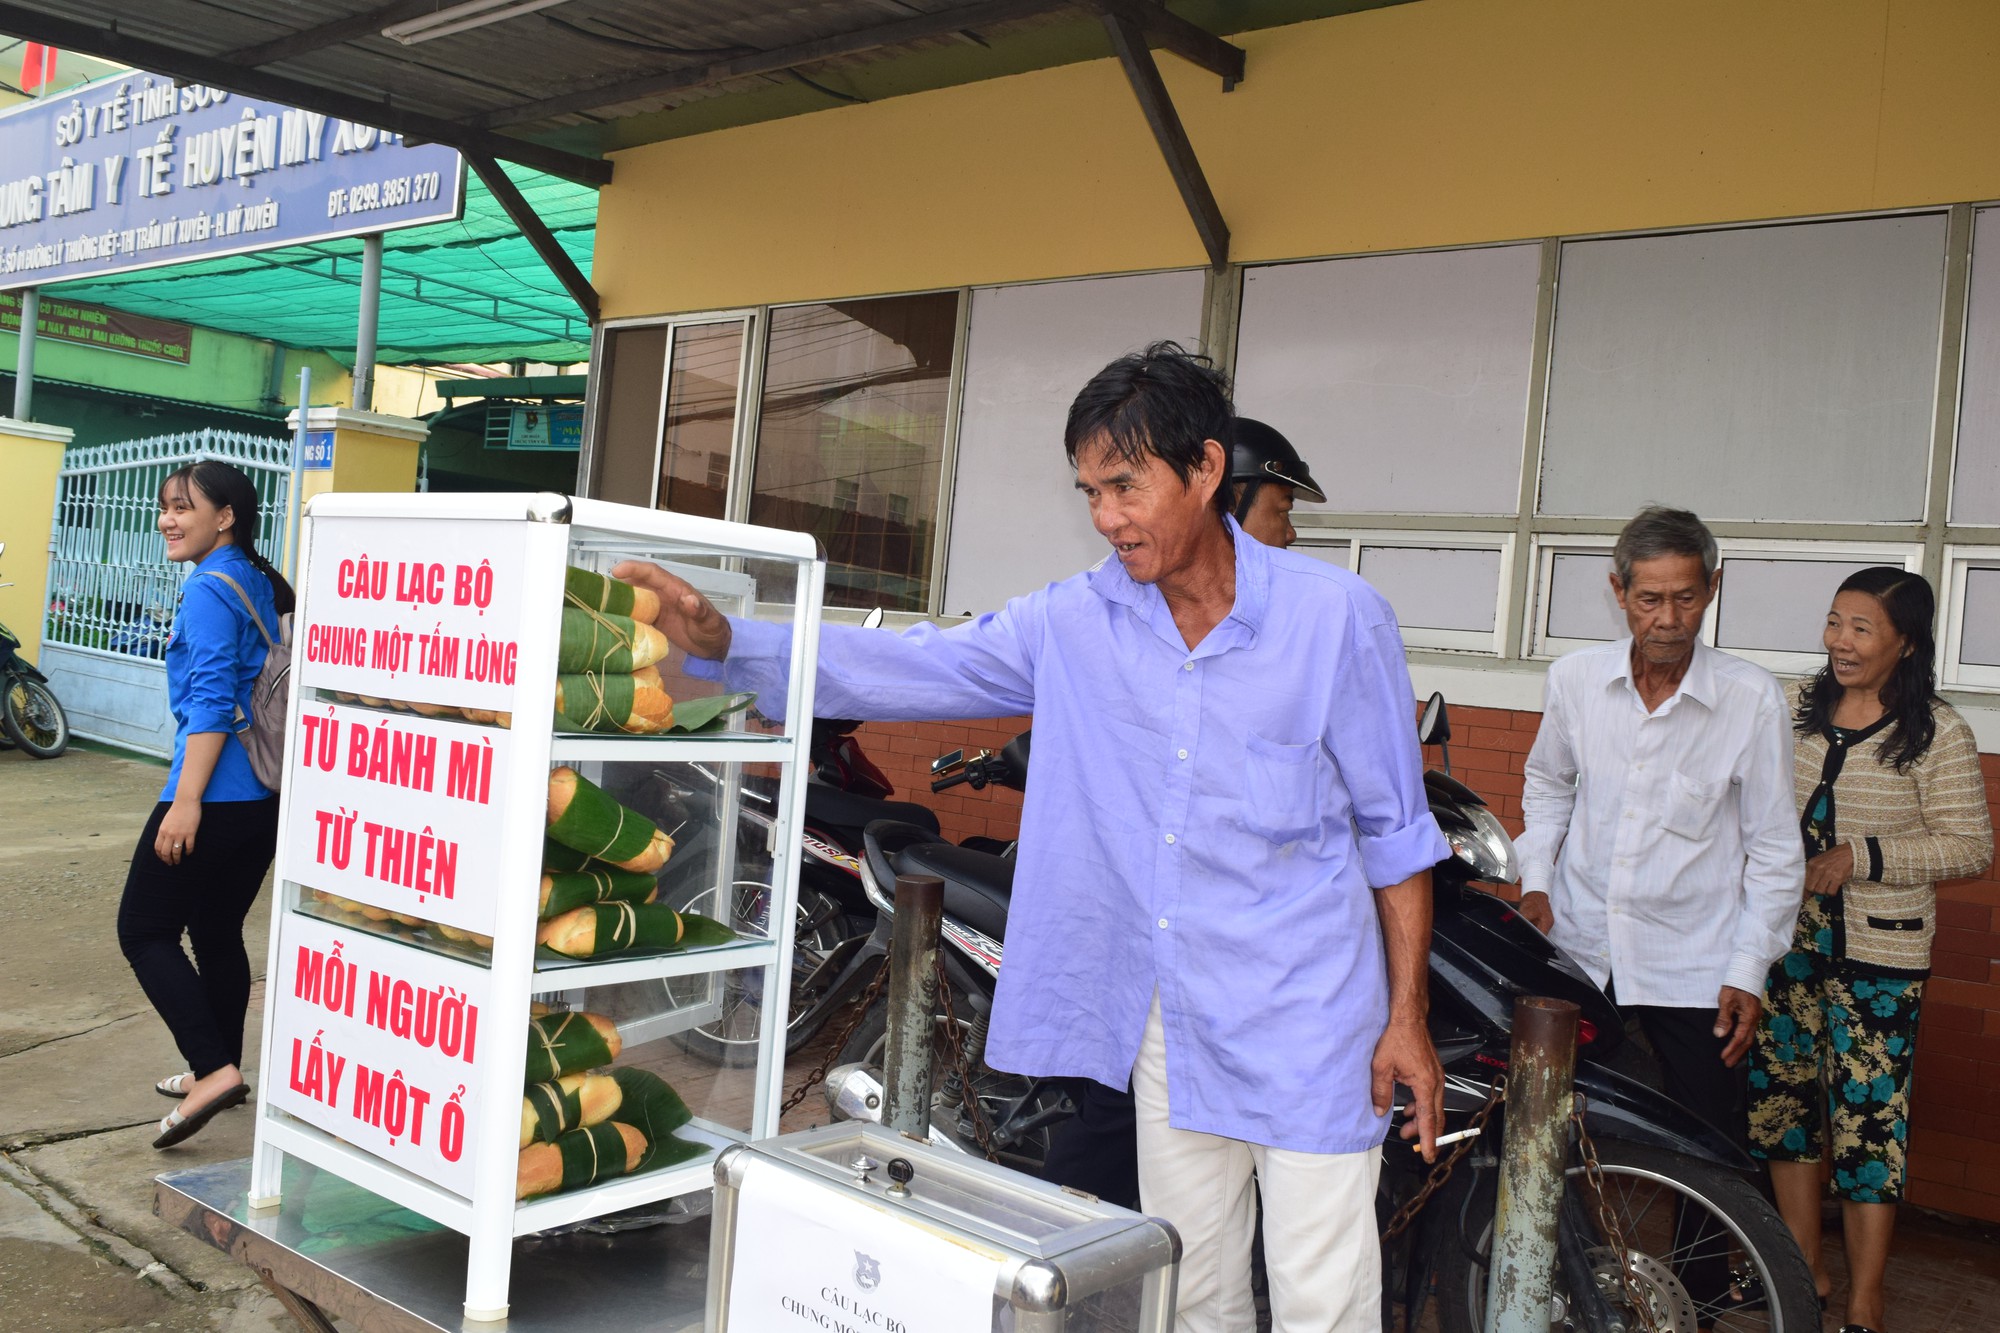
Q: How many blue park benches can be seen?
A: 0